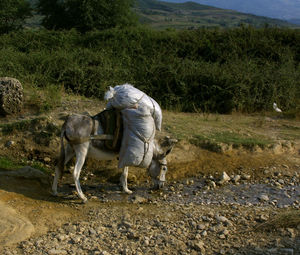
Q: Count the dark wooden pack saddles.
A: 1